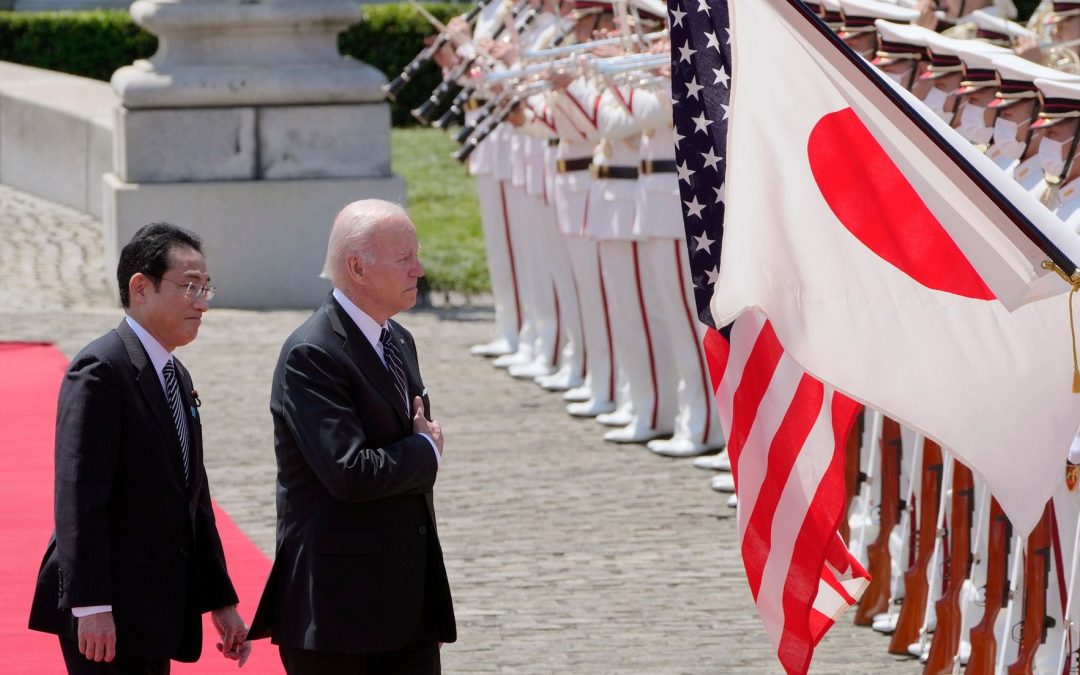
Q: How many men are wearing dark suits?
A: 2